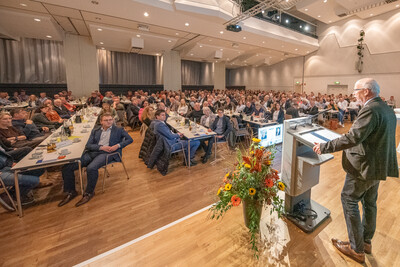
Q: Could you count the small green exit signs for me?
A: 2